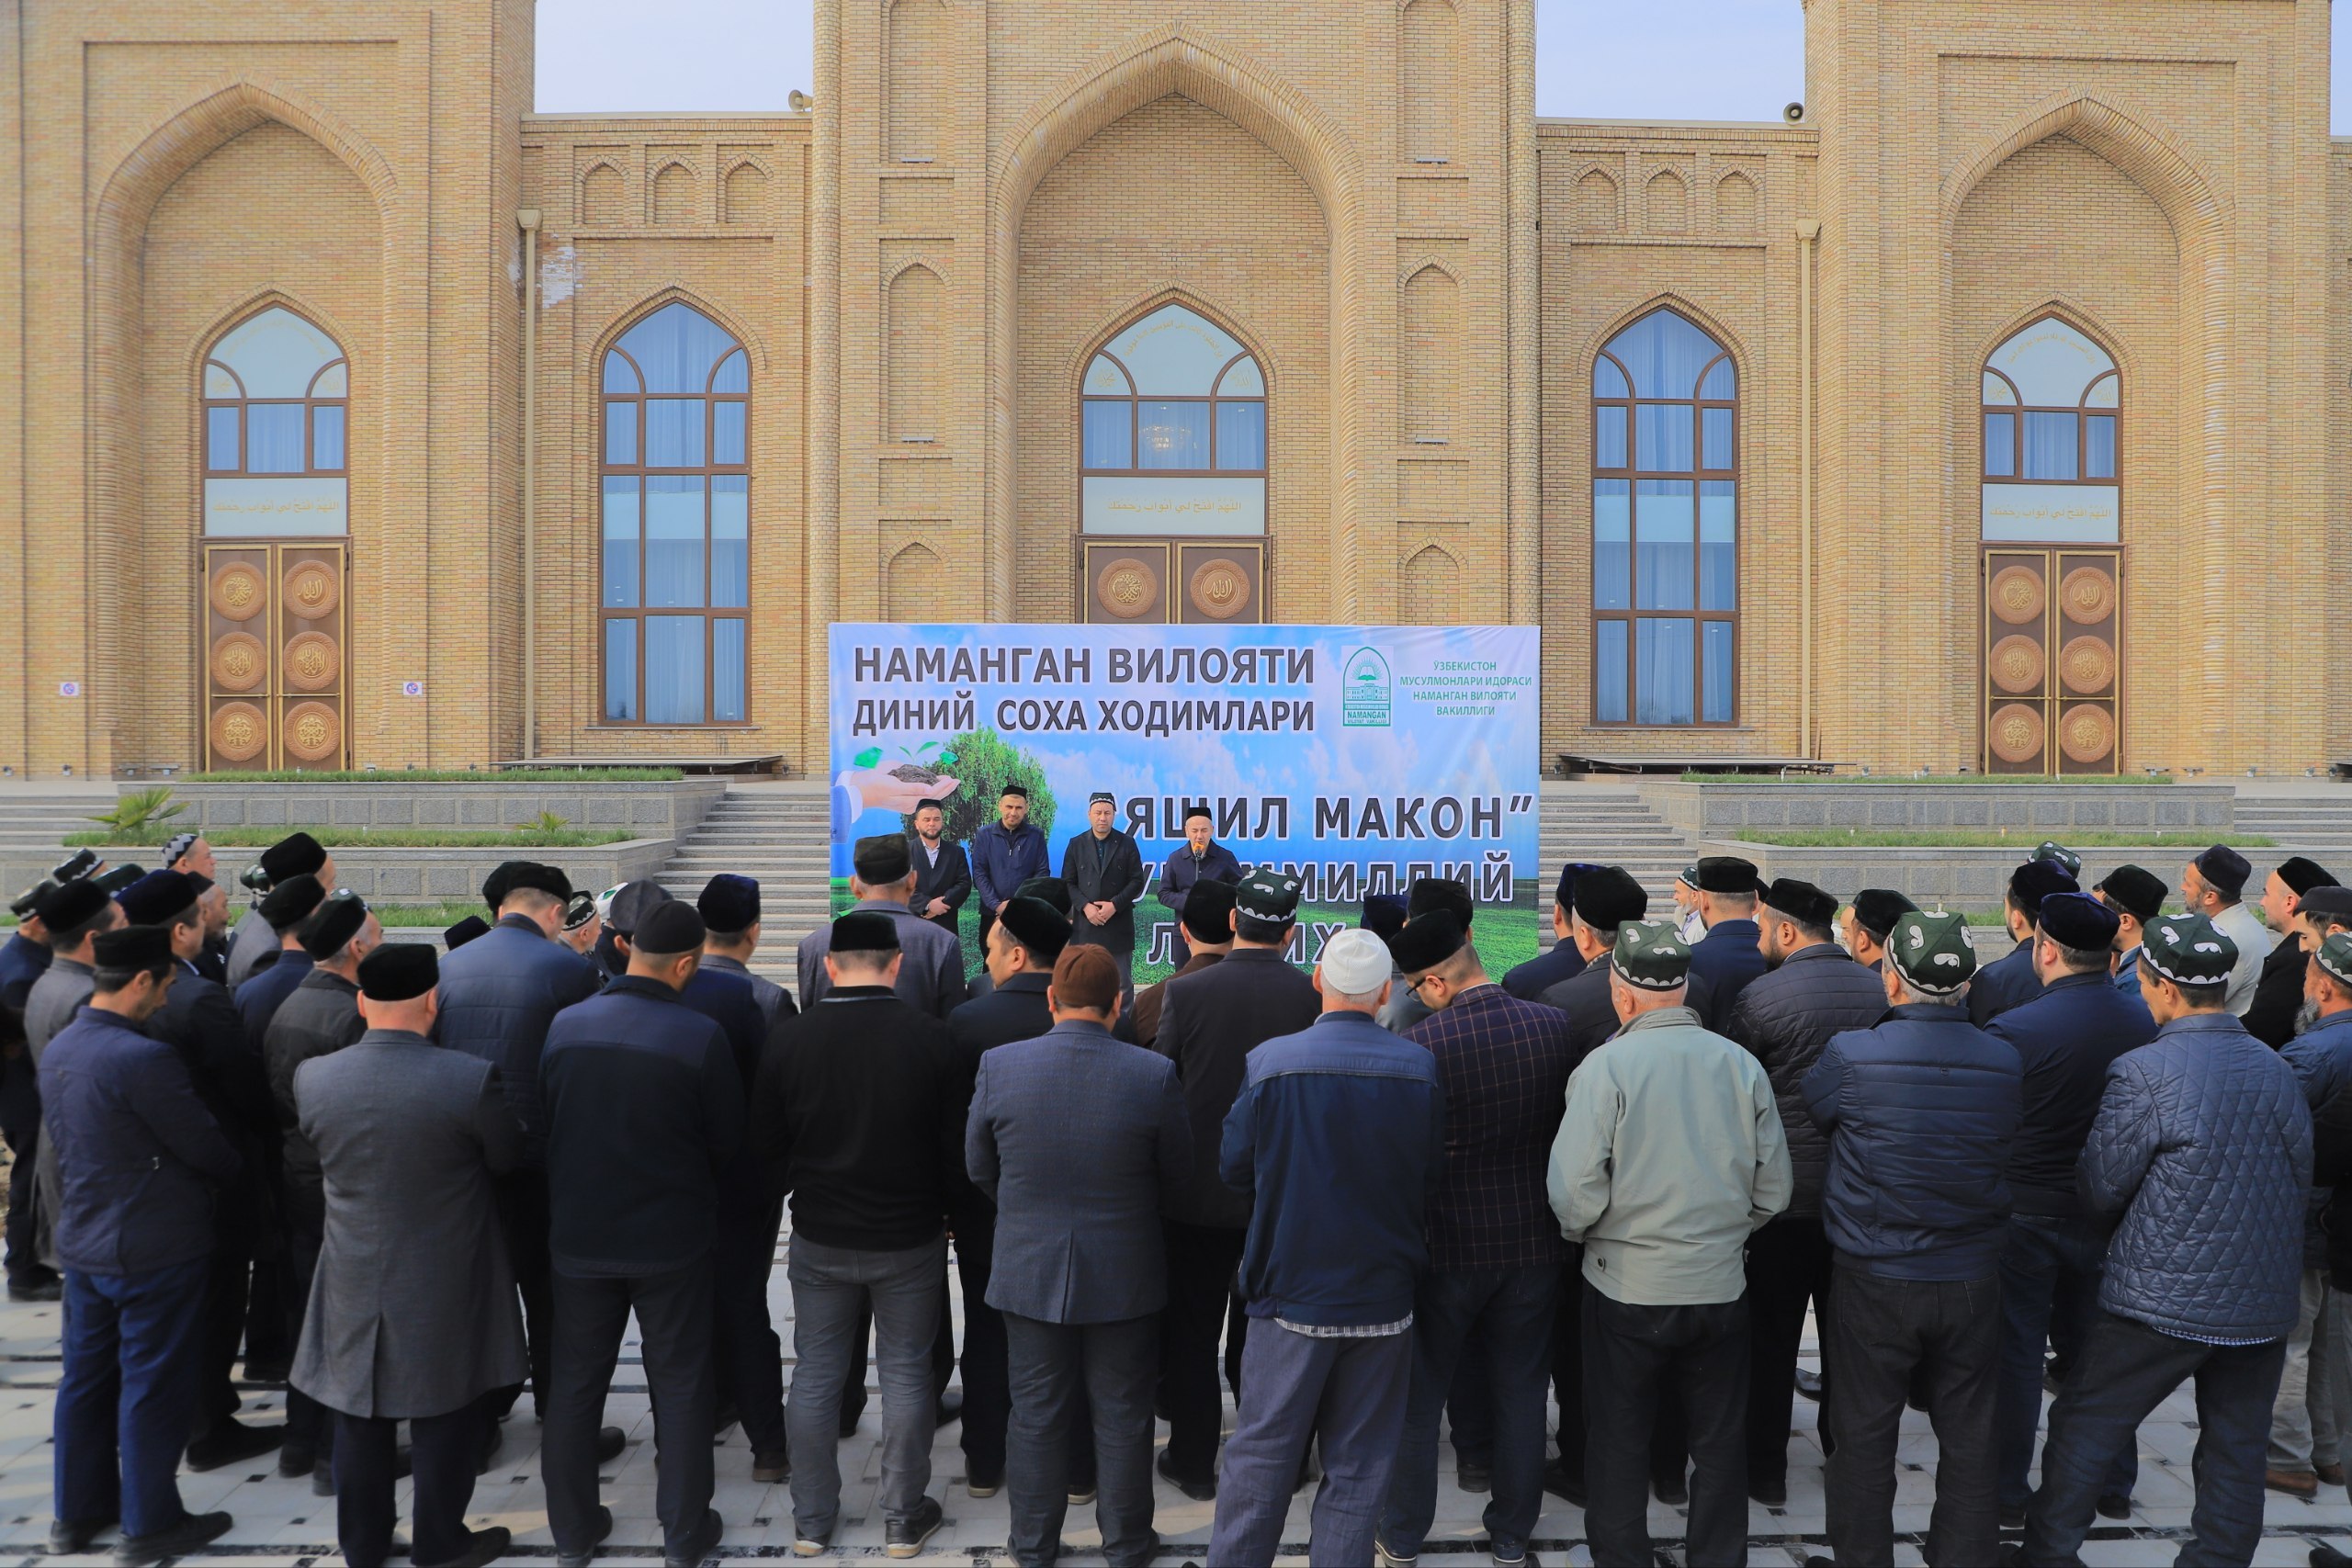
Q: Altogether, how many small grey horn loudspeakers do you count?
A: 2